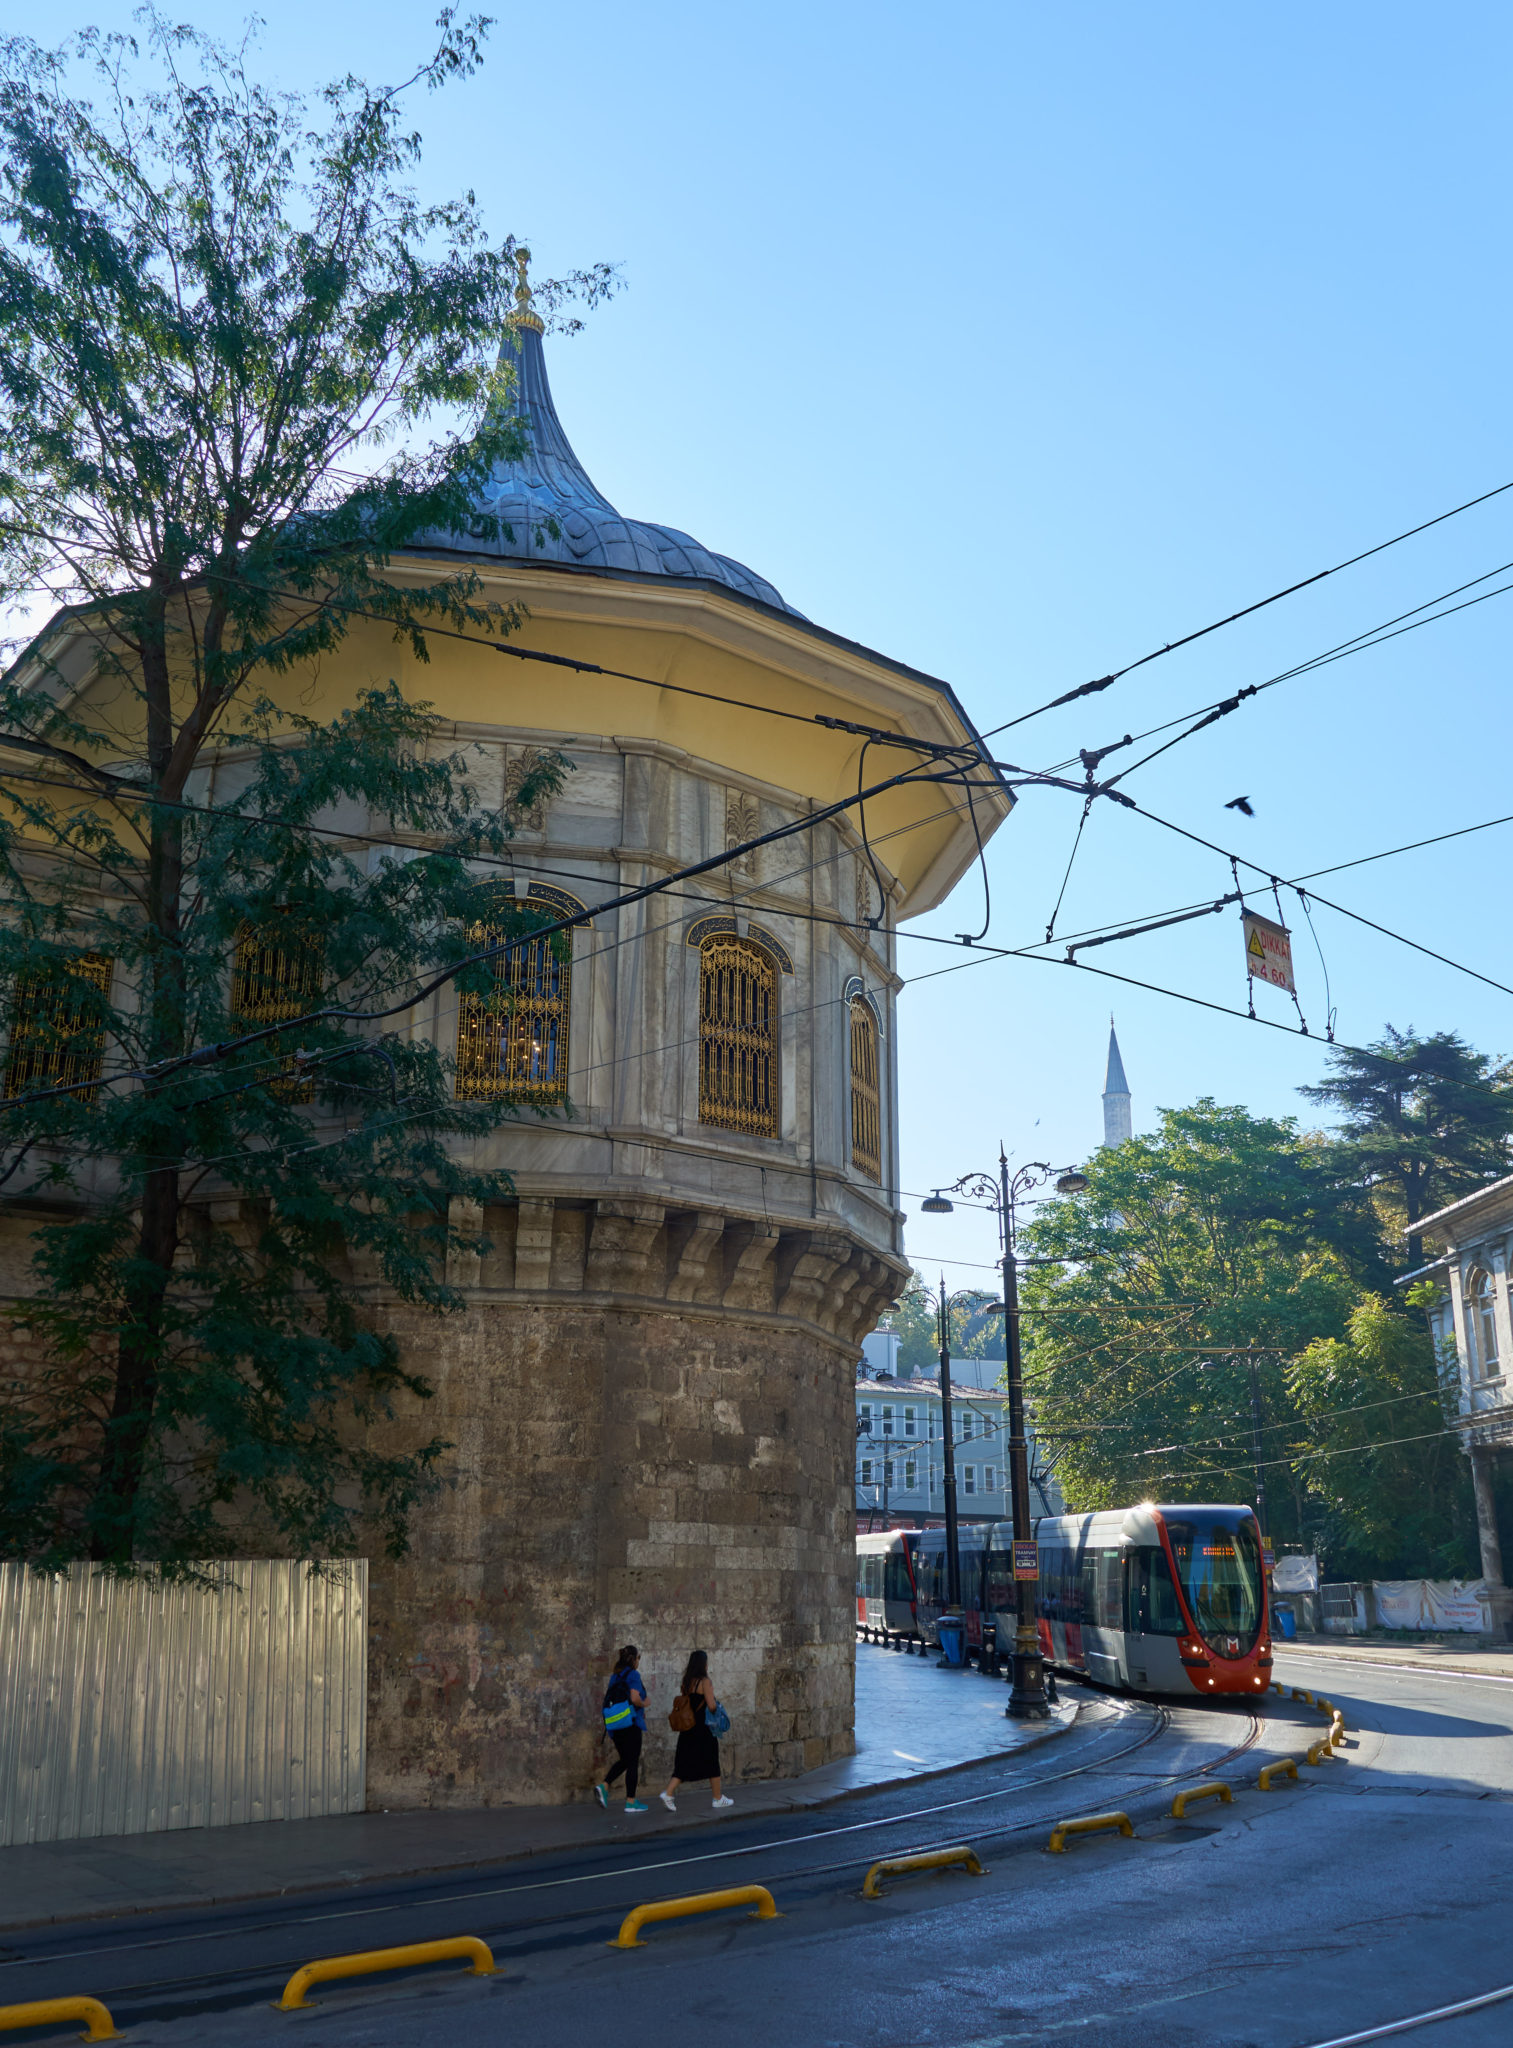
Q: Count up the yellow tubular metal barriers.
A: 13